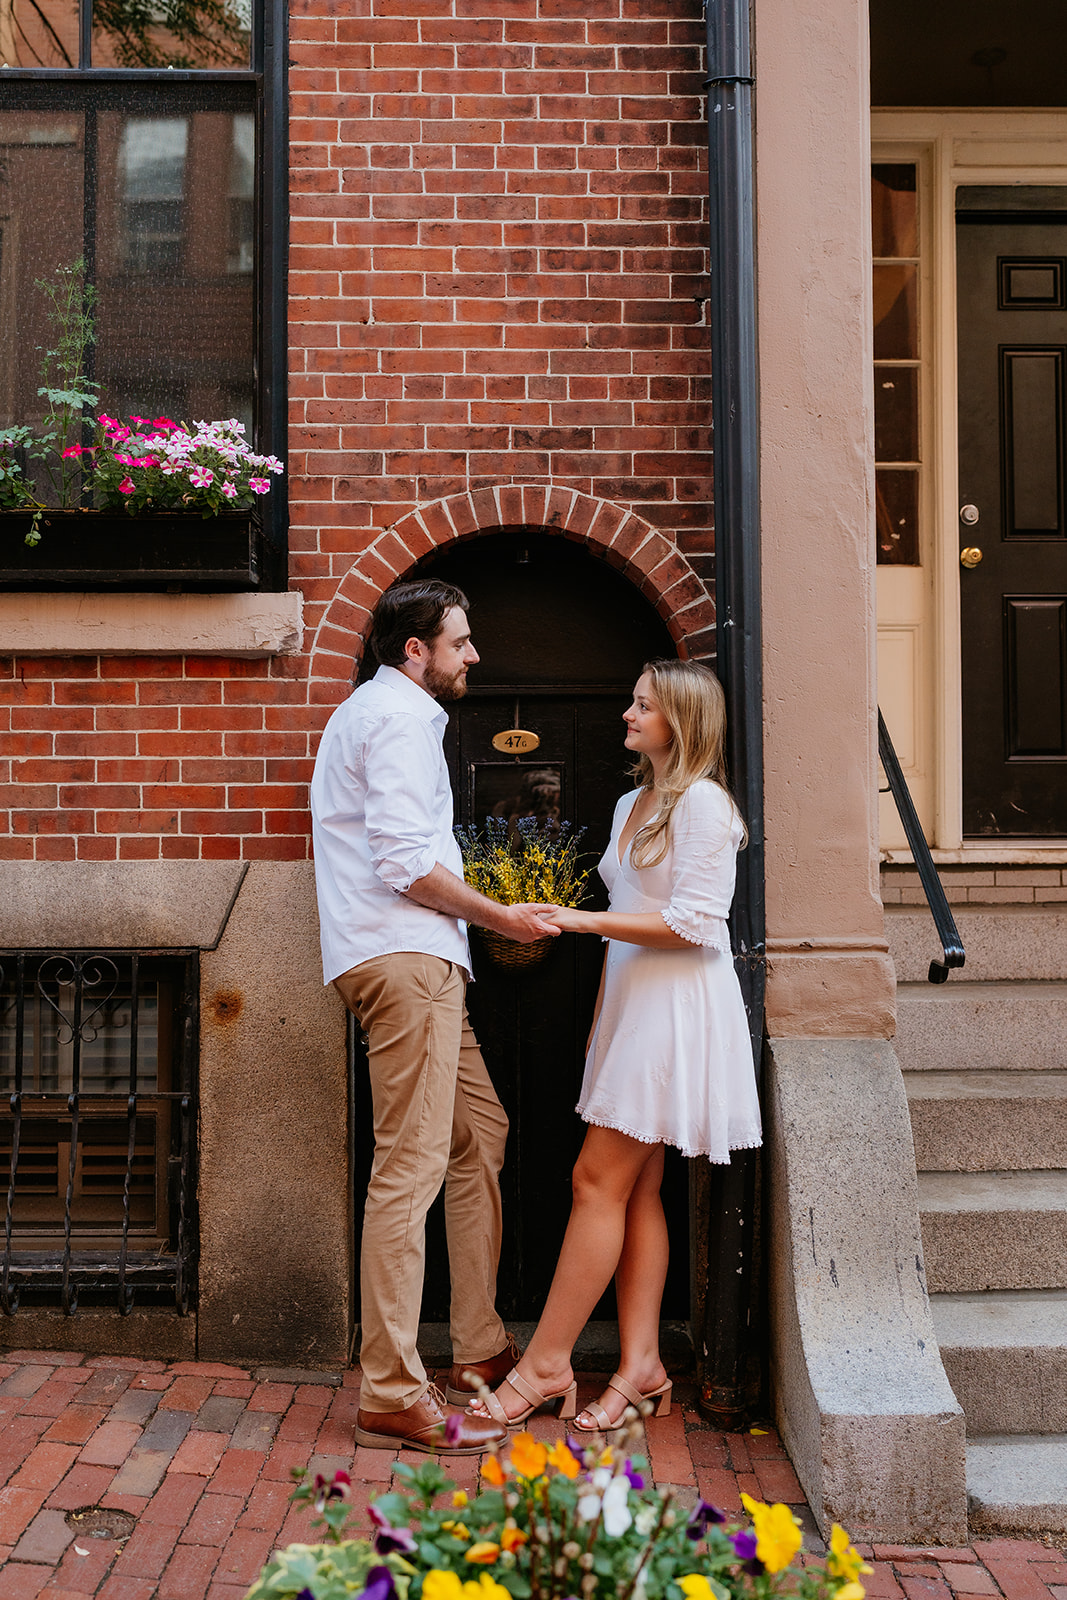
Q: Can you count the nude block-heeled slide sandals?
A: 2